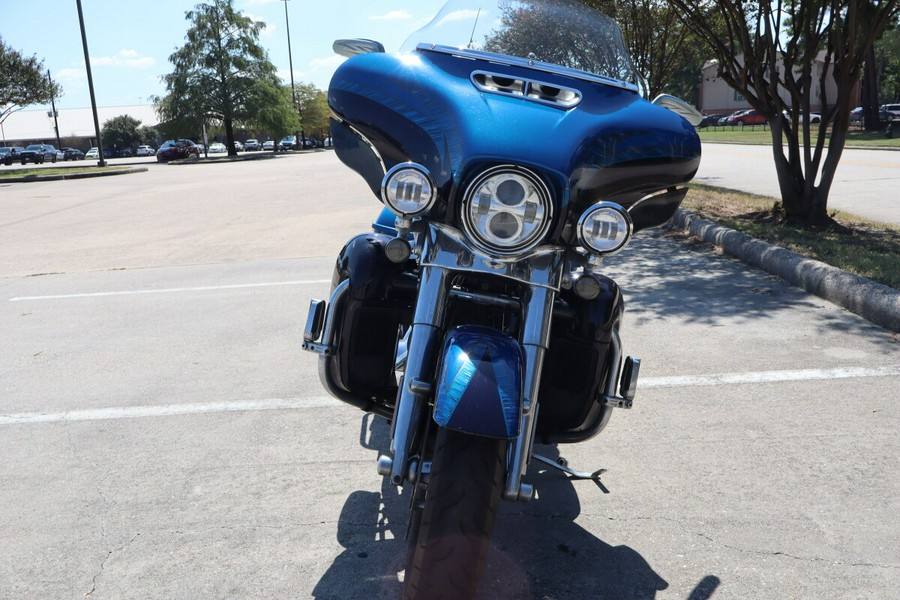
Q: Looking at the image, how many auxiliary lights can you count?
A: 2